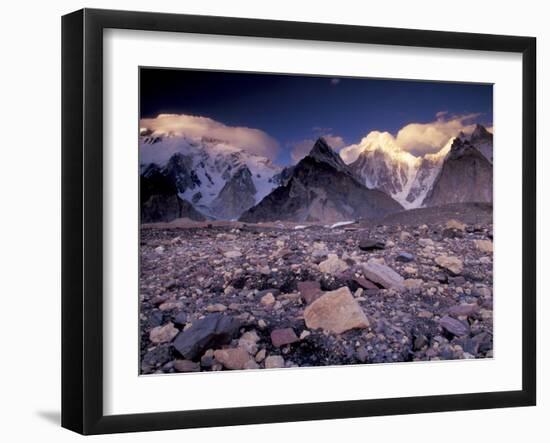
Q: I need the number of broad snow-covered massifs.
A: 2